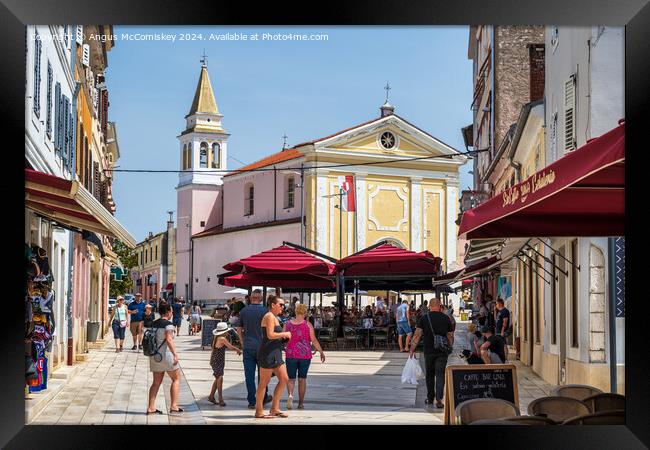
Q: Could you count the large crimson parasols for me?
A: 2